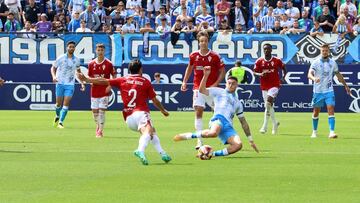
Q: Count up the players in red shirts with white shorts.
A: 4